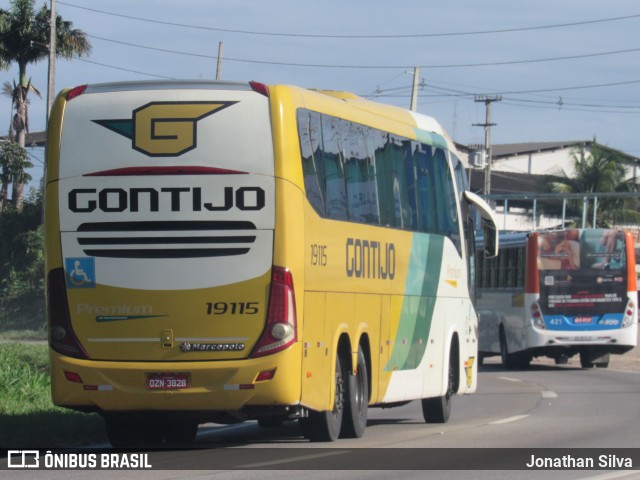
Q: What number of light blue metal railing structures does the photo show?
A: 1